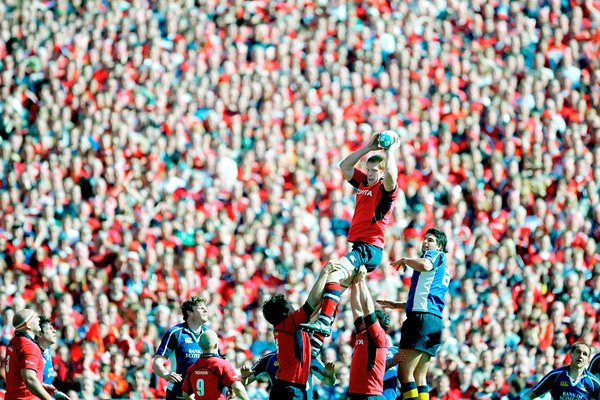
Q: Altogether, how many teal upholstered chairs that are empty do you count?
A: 0